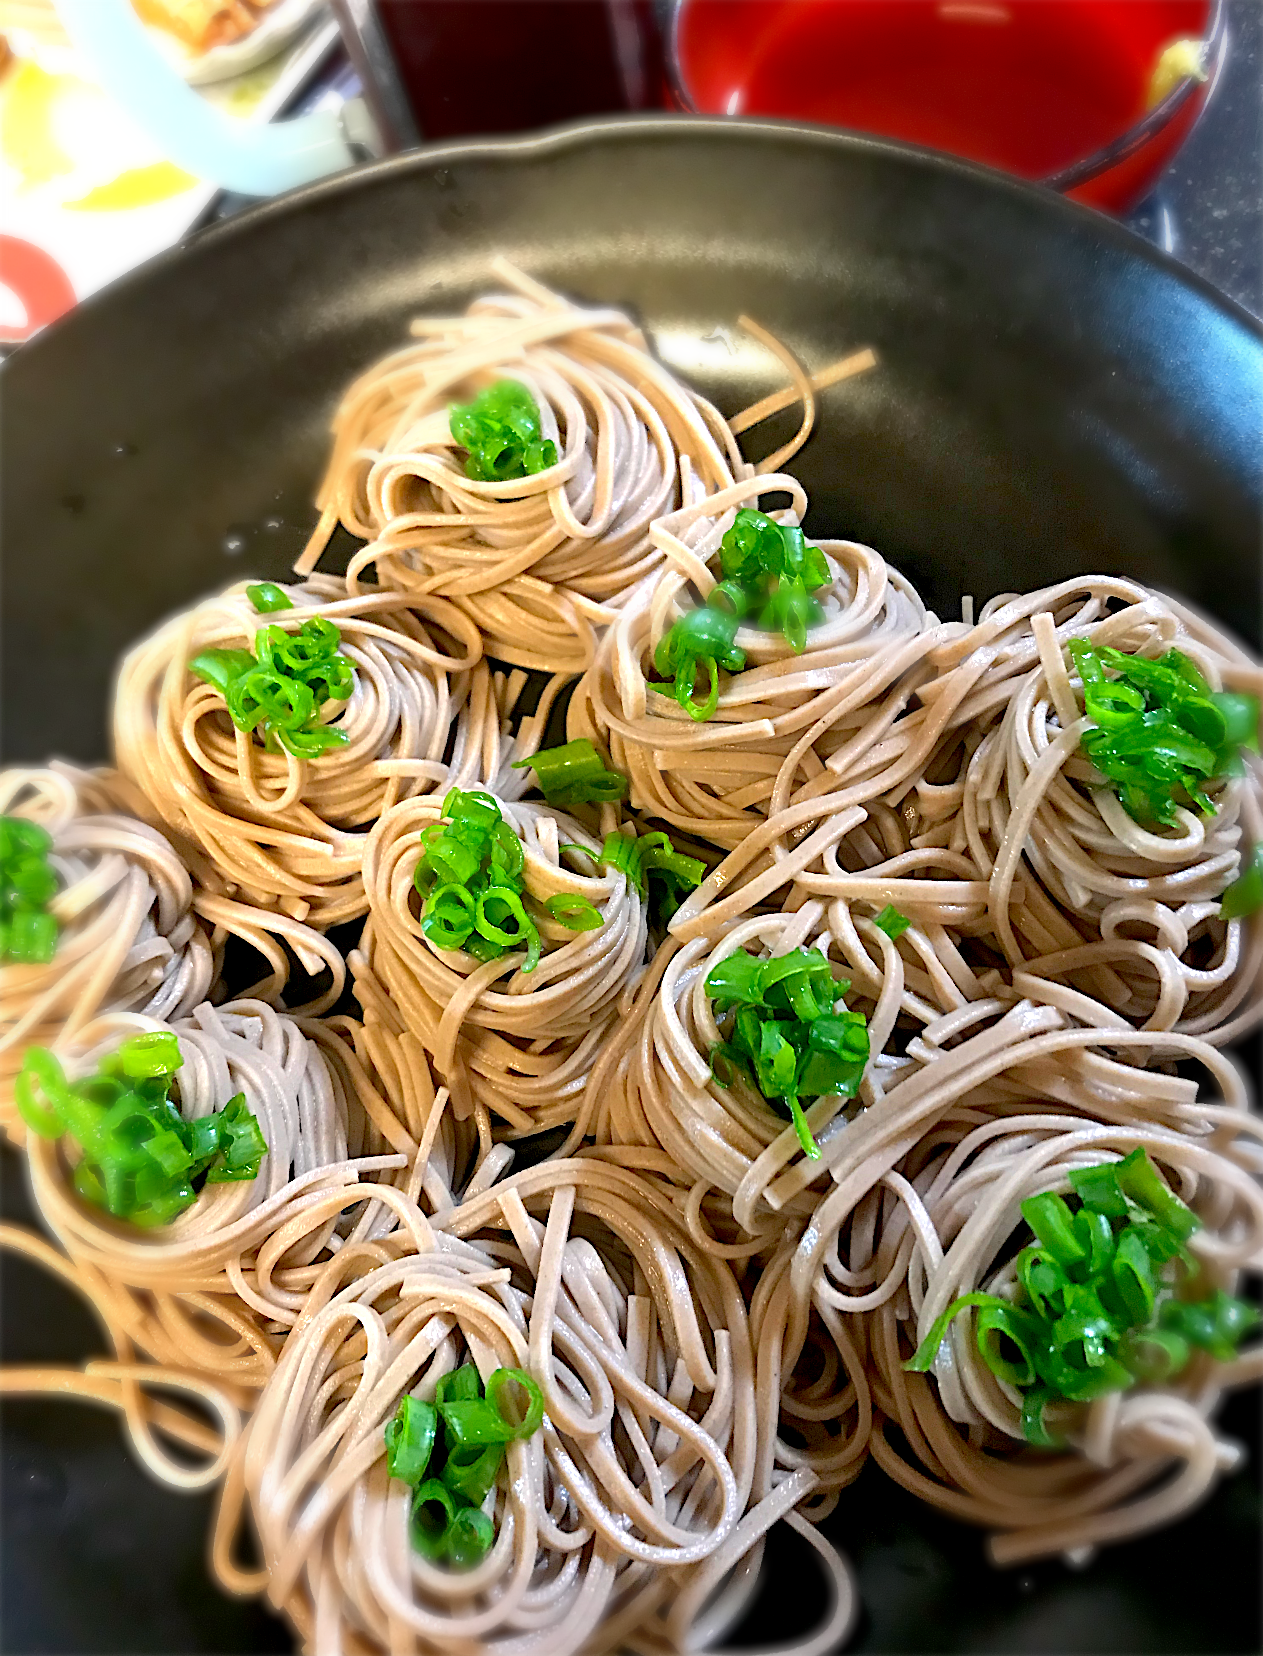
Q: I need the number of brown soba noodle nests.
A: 10